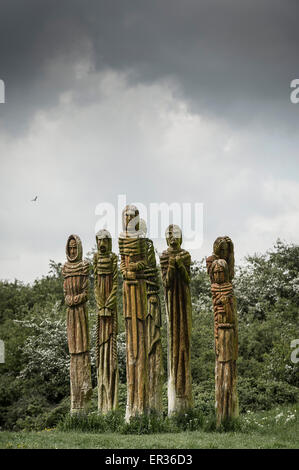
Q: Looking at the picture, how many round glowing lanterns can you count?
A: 0